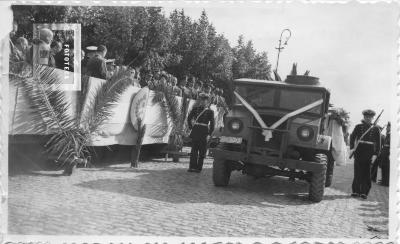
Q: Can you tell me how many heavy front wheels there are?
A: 2